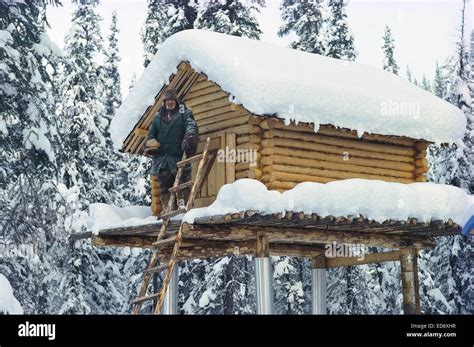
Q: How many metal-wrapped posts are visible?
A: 3